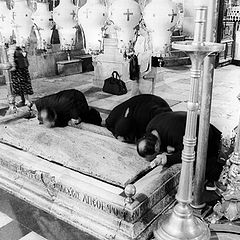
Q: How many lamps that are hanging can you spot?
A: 7